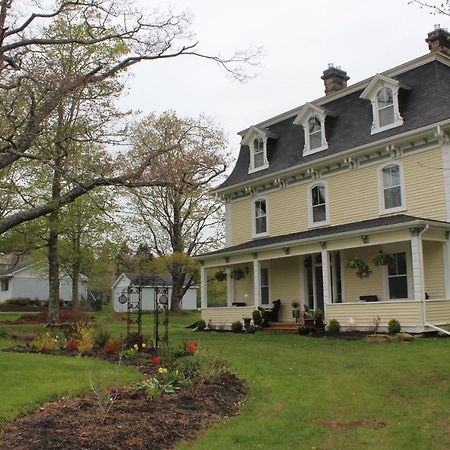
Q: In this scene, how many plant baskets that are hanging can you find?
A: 4